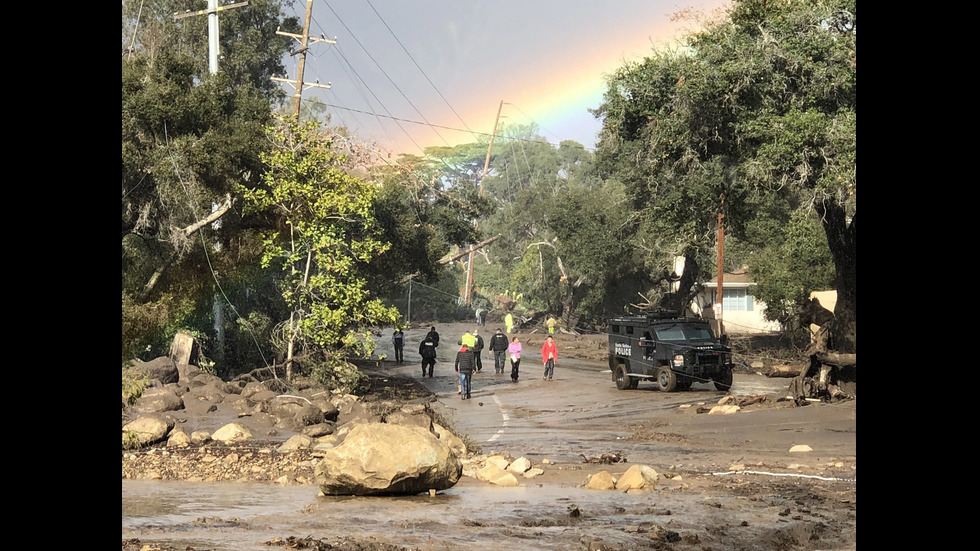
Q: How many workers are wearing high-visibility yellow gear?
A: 3